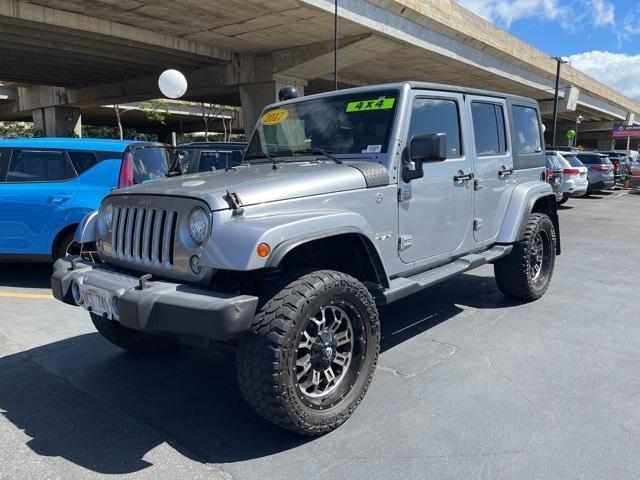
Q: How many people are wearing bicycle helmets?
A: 0